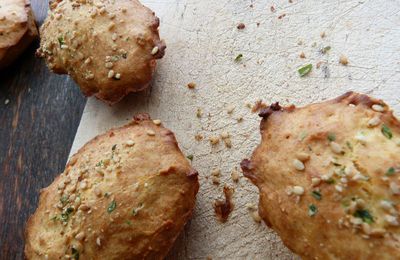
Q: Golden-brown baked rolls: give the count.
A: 4